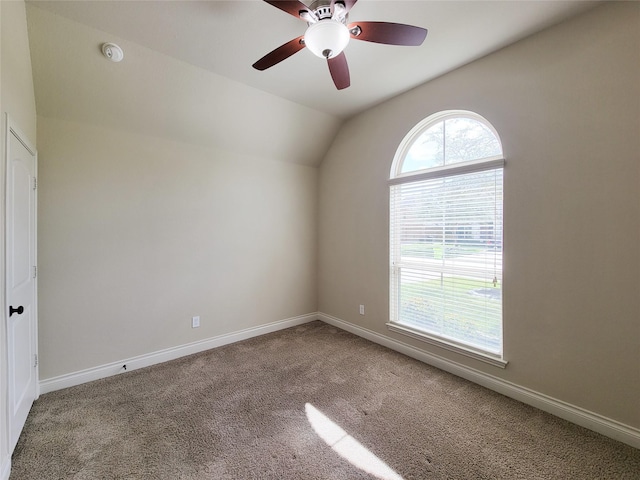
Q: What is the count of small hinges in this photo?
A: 3